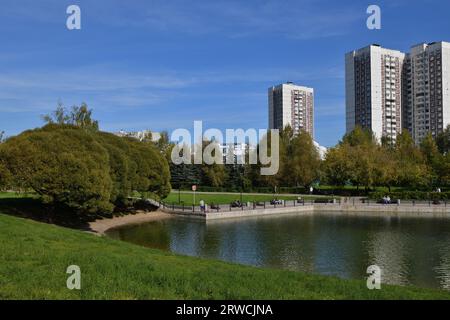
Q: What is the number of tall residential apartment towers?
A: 3